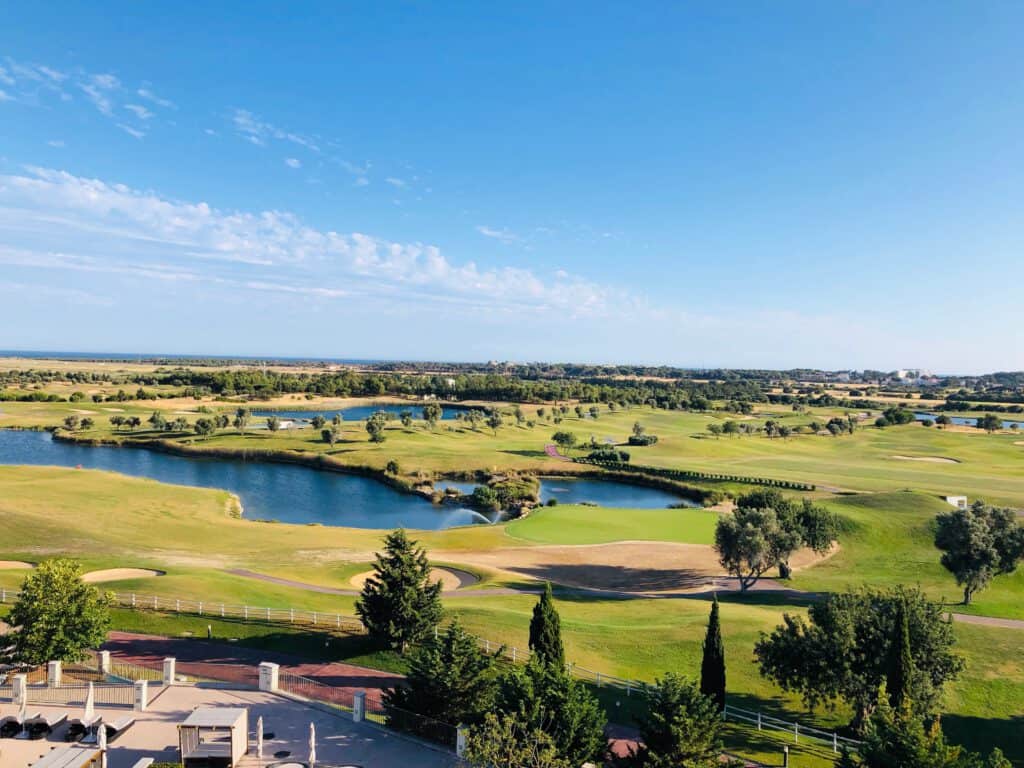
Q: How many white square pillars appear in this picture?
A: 8